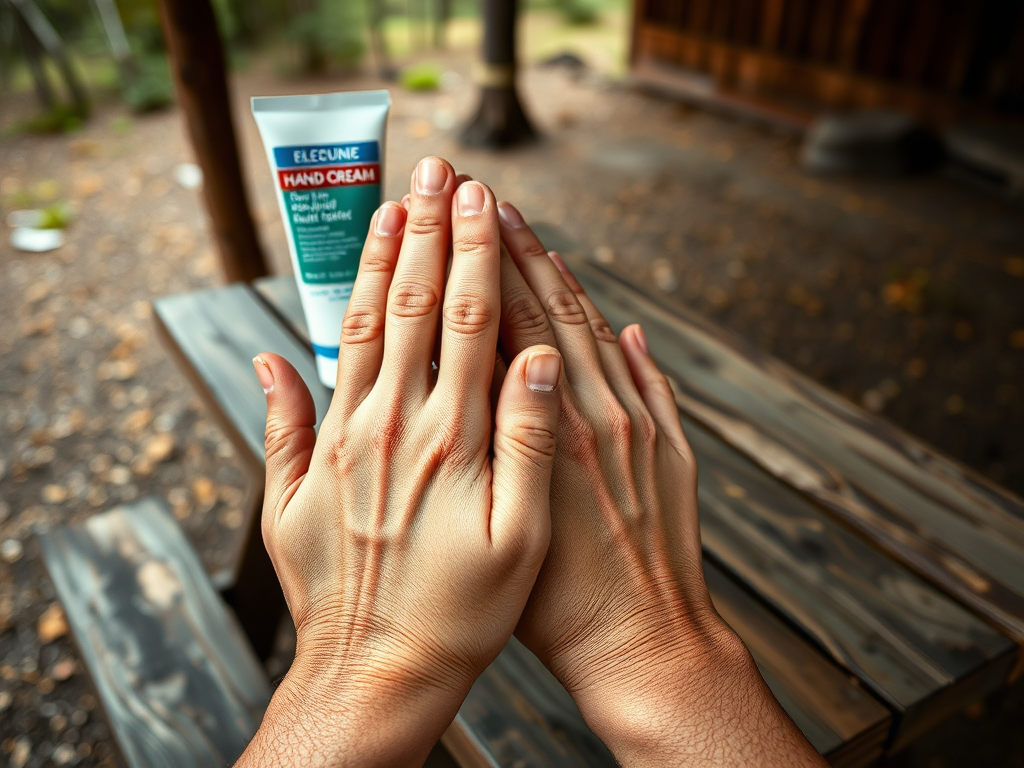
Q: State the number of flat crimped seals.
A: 1